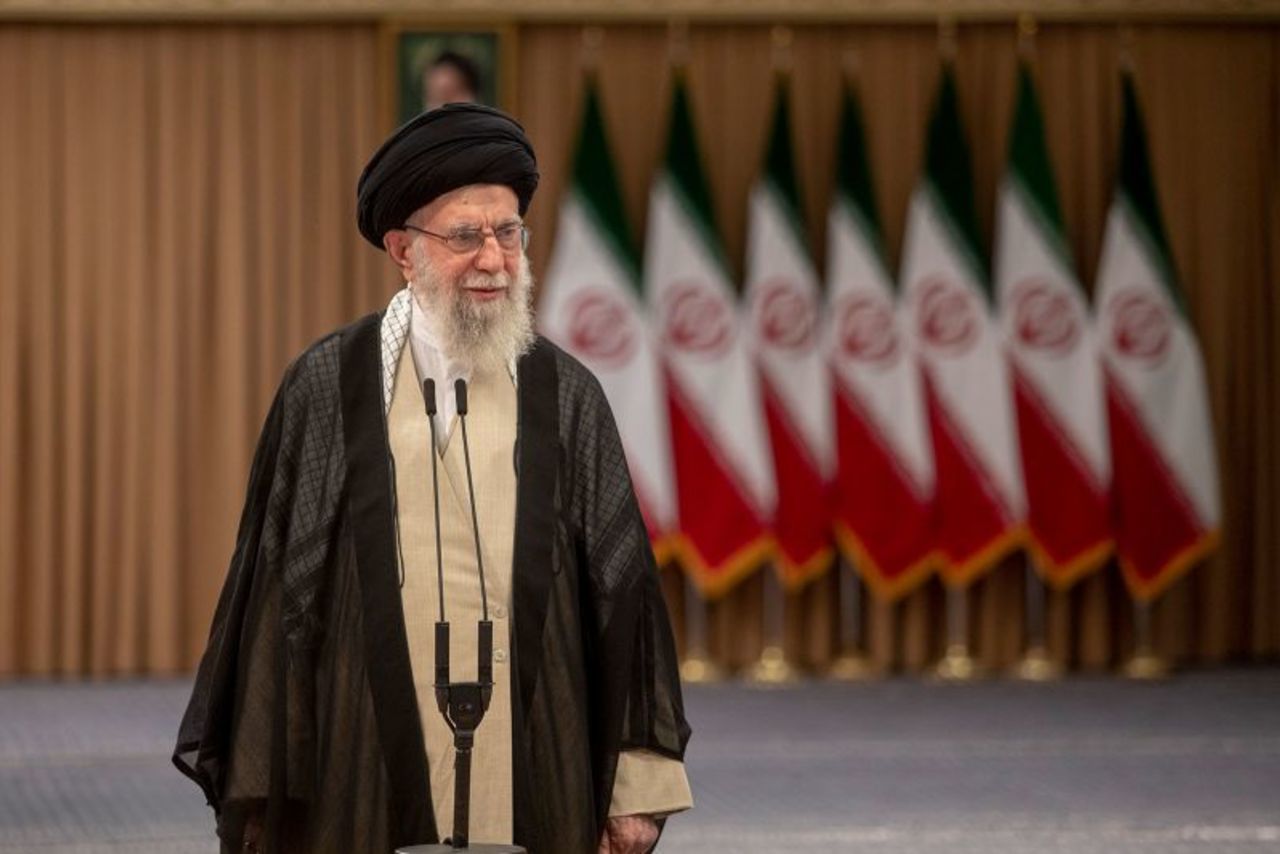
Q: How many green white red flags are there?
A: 7